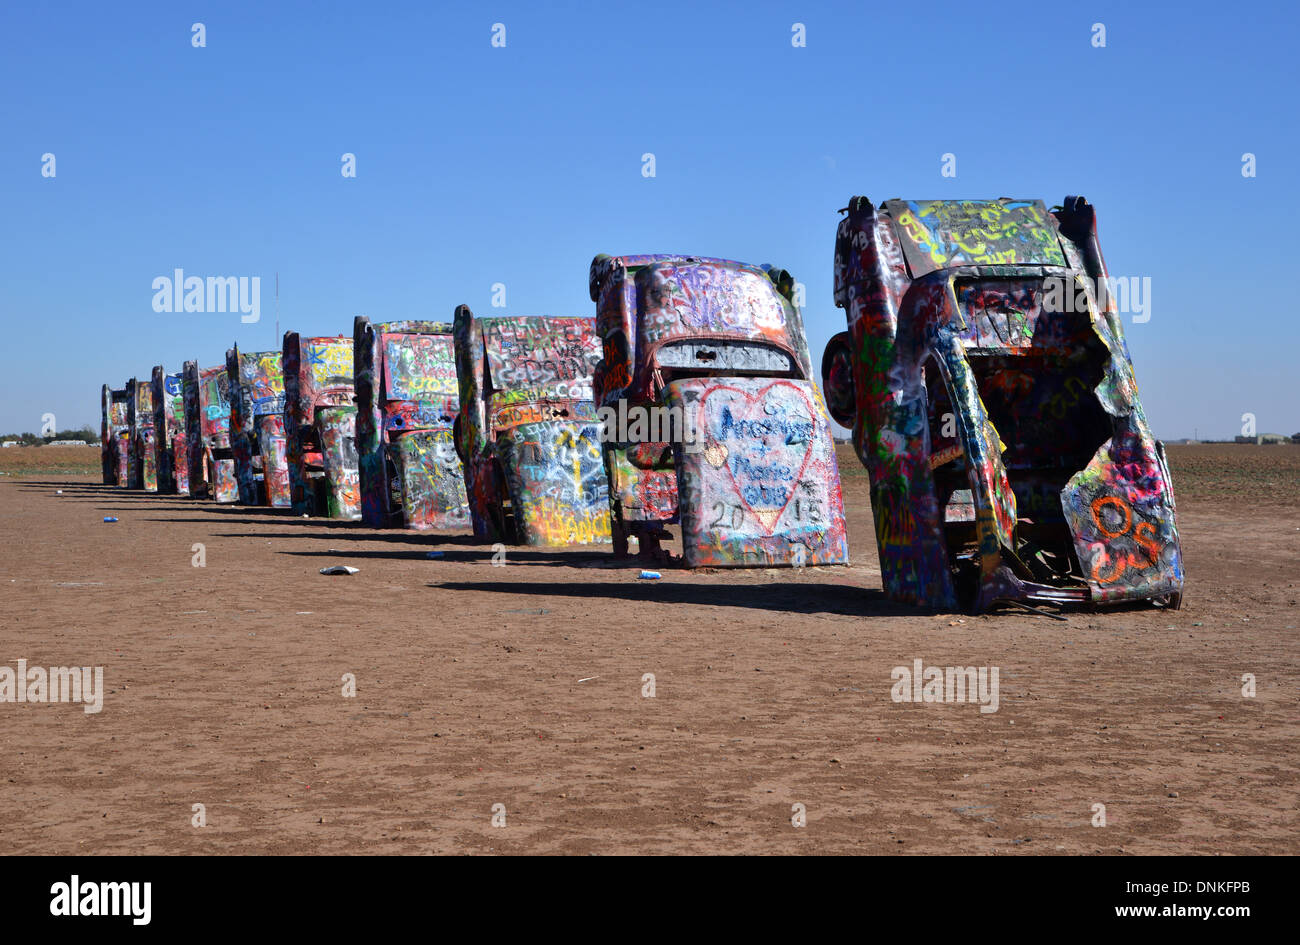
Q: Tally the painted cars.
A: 10